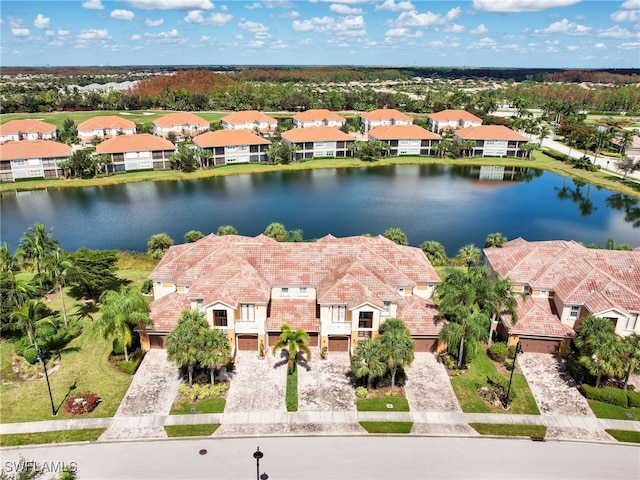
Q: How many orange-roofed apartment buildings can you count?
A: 13